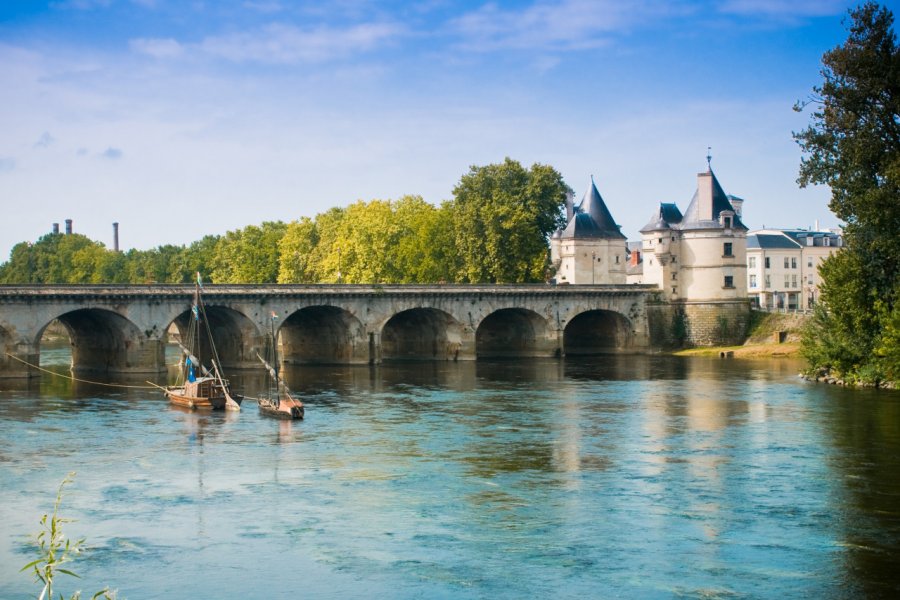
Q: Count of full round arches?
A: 6